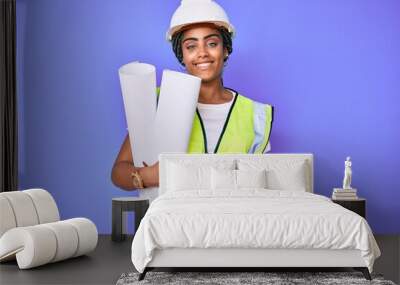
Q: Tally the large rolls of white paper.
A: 2